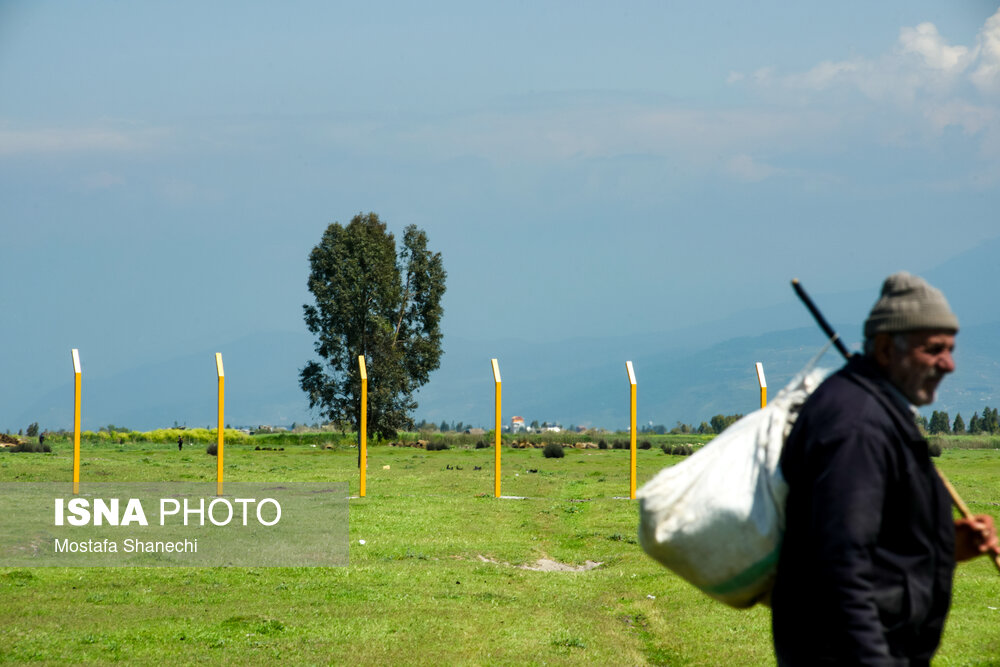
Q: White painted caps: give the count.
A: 6